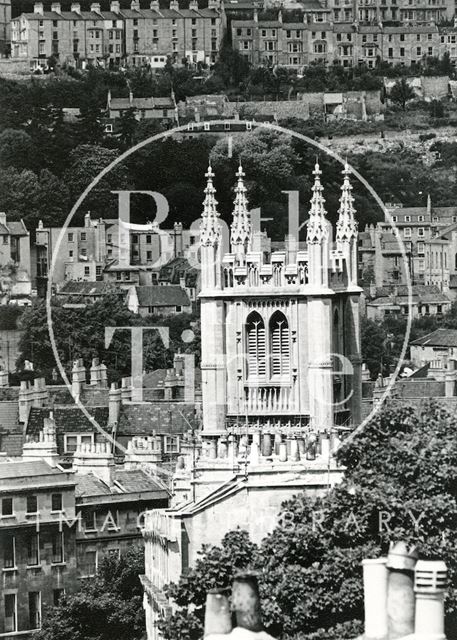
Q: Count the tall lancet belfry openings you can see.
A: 2